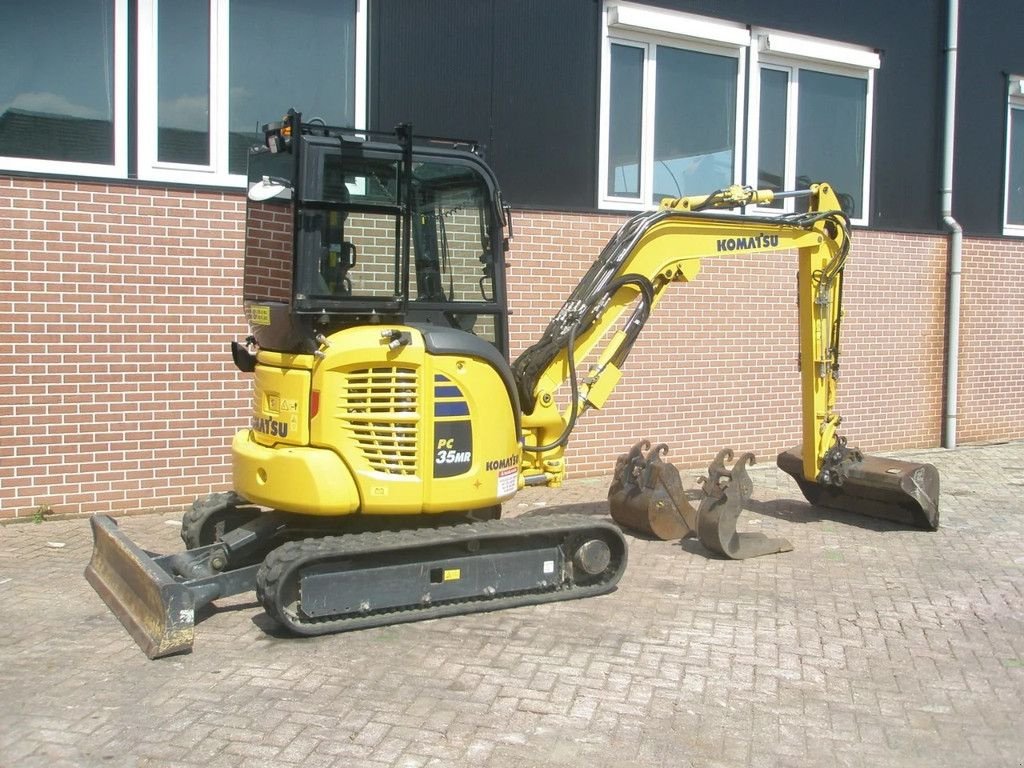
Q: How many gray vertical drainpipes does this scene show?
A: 1